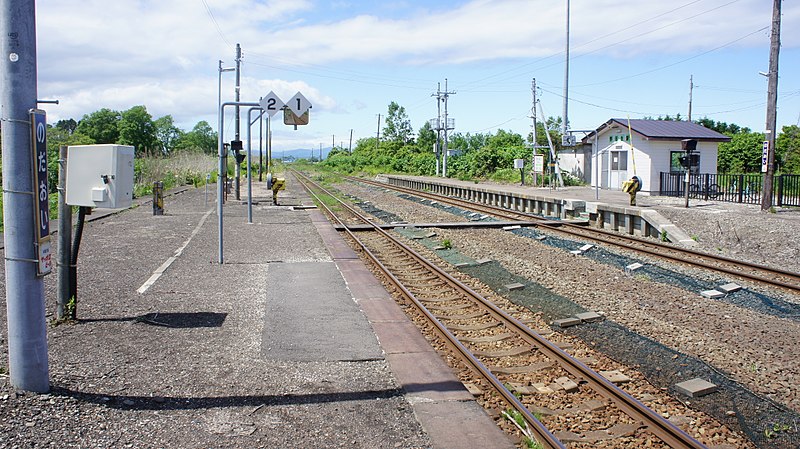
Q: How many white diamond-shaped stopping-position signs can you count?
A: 2